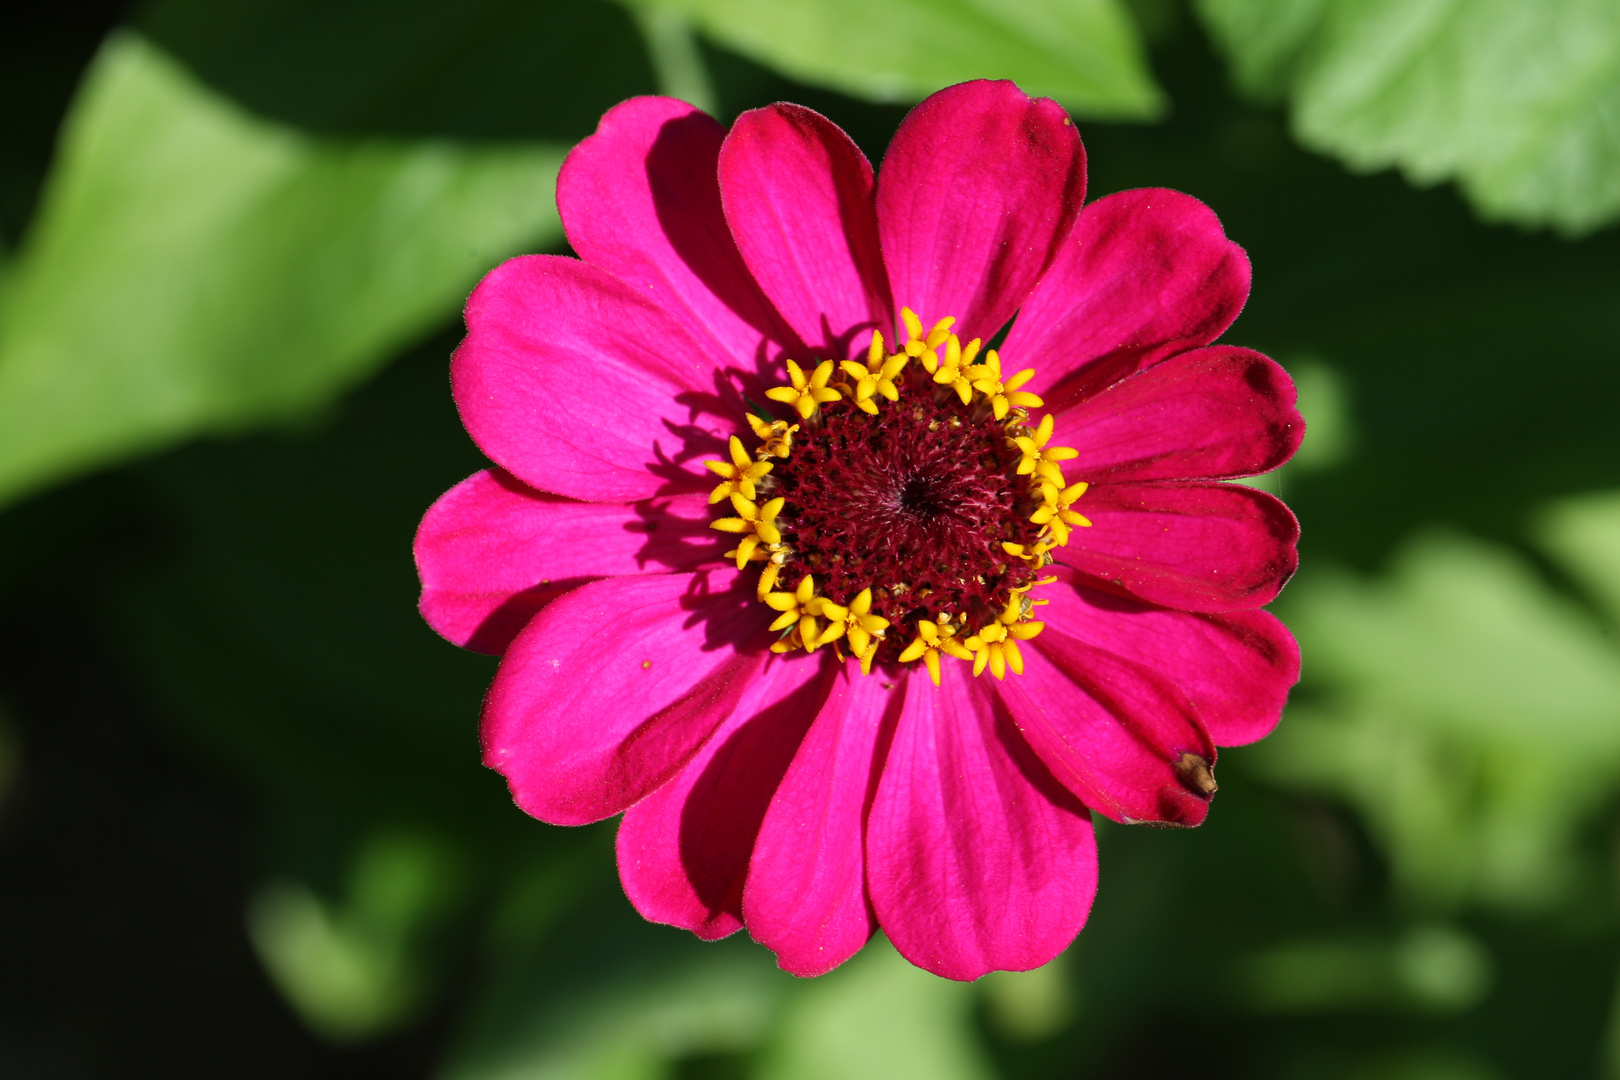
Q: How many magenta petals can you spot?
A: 14